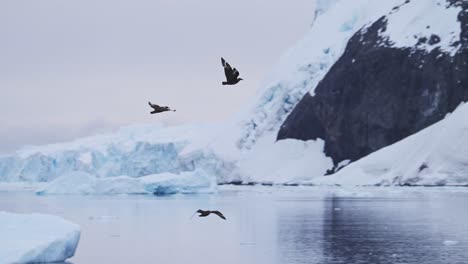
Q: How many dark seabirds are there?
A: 3